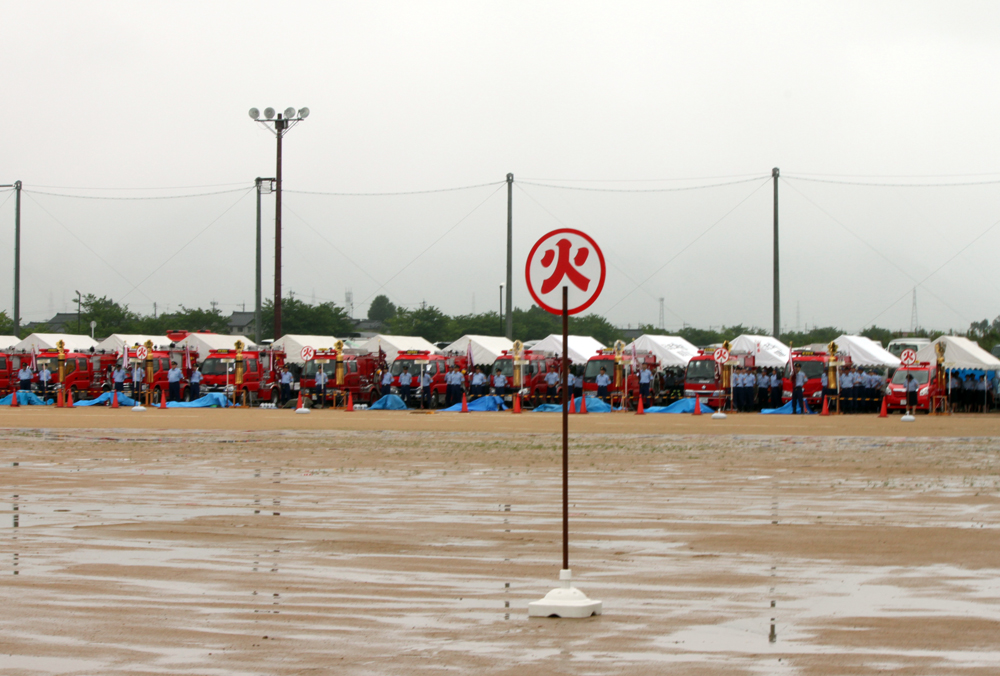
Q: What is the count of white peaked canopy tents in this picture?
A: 12